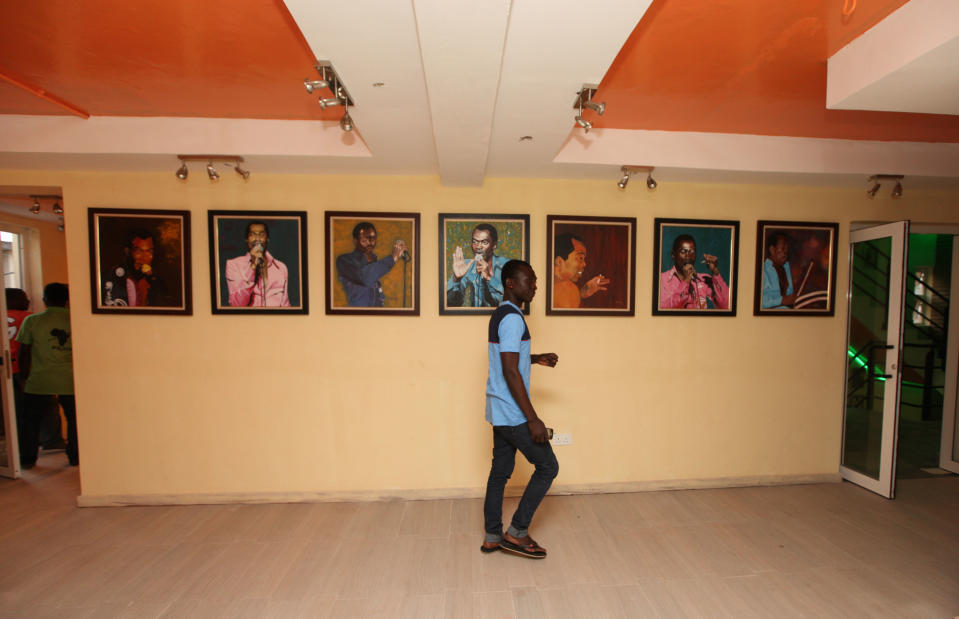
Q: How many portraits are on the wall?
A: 7